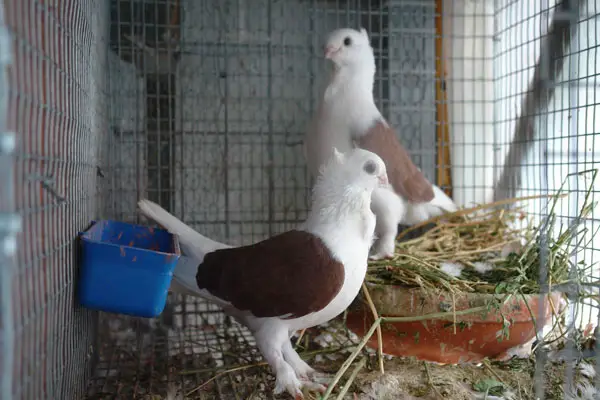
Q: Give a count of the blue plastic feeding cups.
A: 1